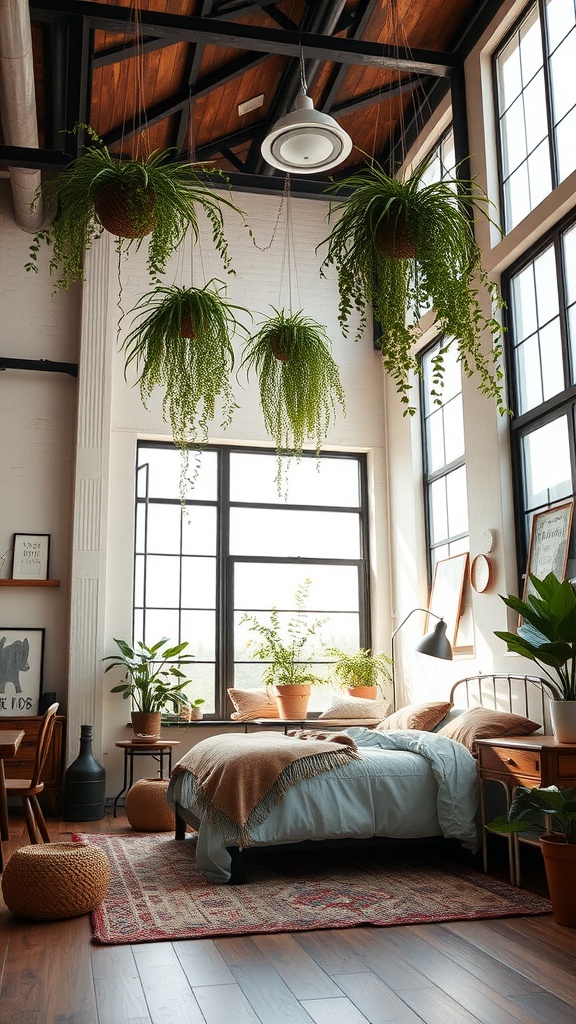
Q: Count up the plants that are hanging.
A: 4